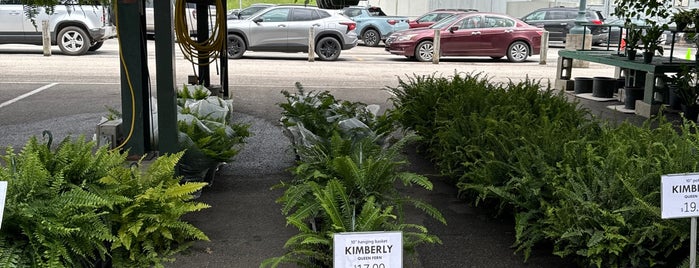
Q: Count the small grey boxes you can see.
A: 1